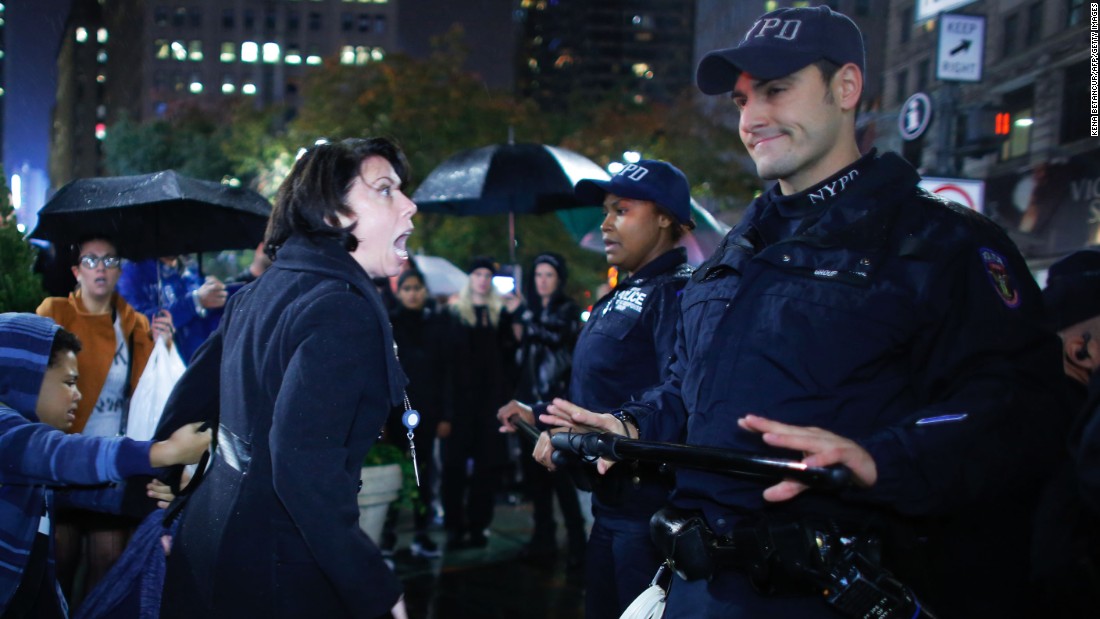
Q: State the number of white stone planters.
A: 1